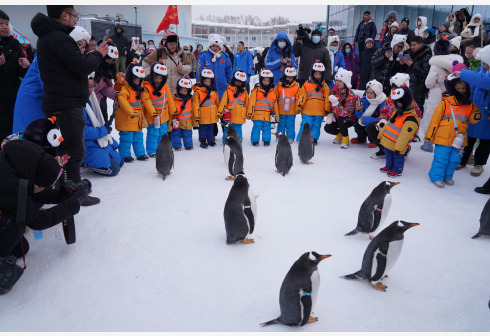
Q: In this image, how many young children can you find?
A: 10